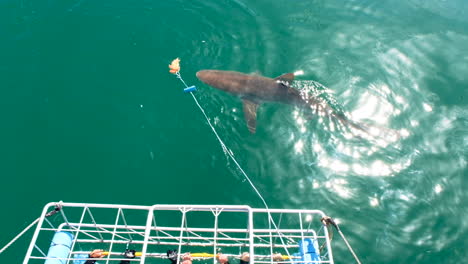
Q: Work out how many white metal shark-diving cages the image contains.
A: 1